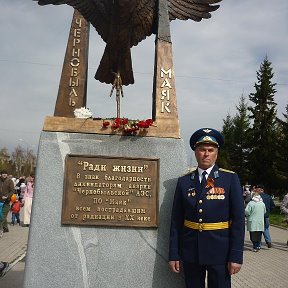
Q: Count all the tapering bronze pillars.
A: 2